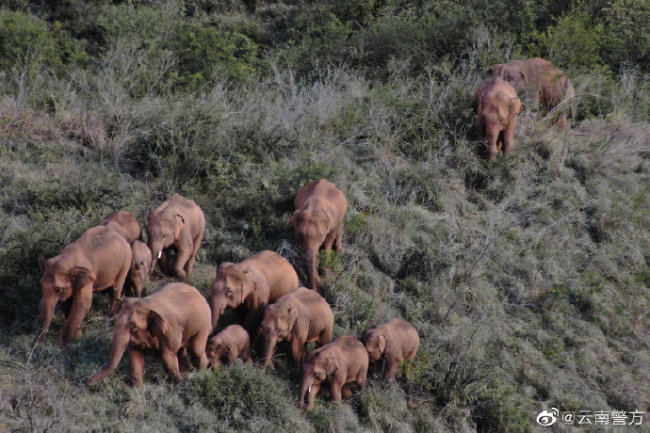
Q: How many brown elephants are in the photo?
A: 13